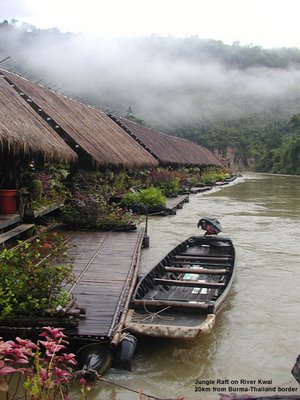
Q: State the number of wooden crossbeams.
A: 4